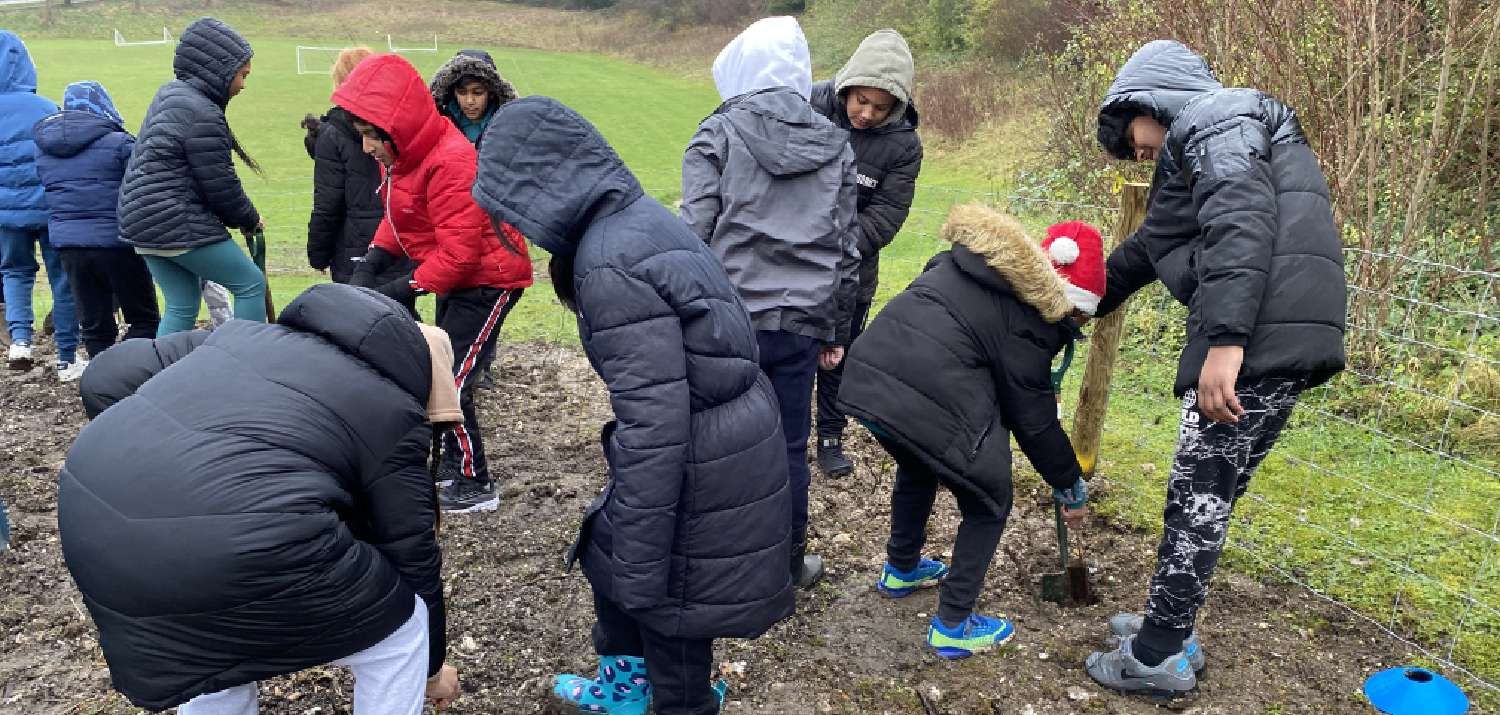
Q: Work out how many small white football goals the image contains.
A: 3